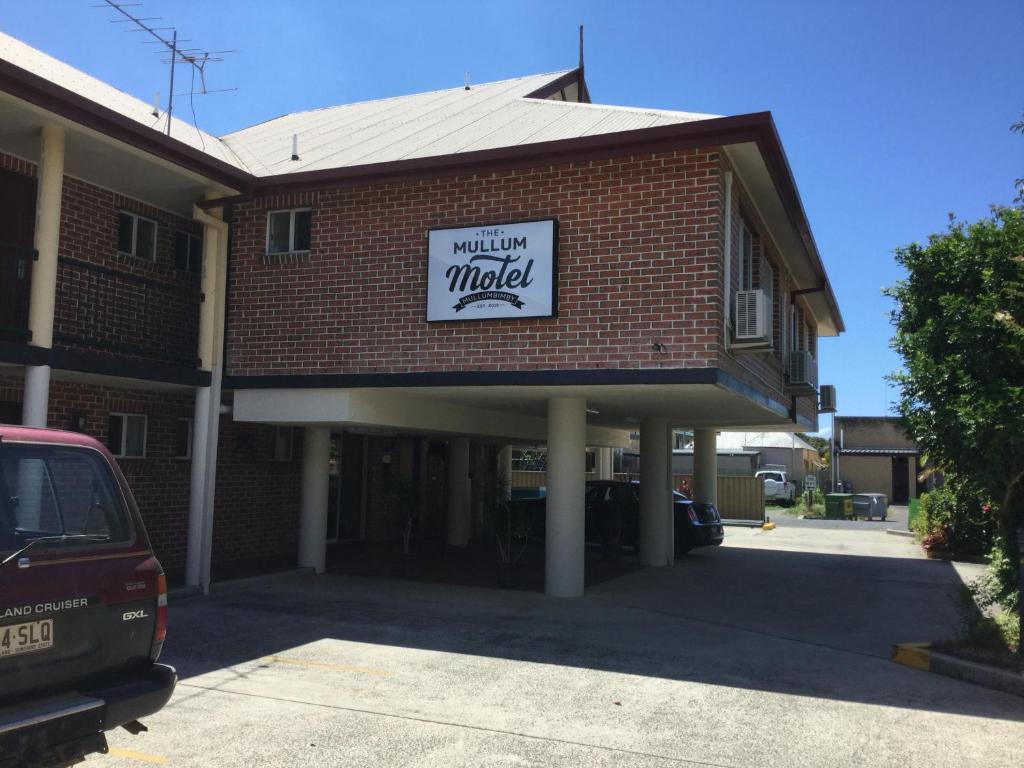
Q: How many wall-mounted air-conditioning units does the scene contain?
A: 3